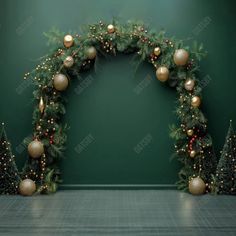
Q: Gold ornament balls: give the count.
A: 15